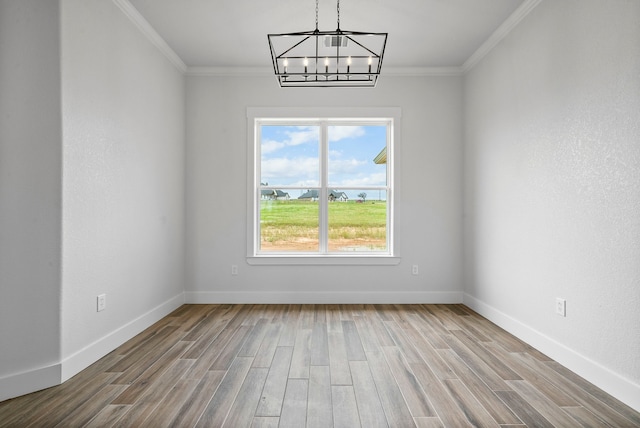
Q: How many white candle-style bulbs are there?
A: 5